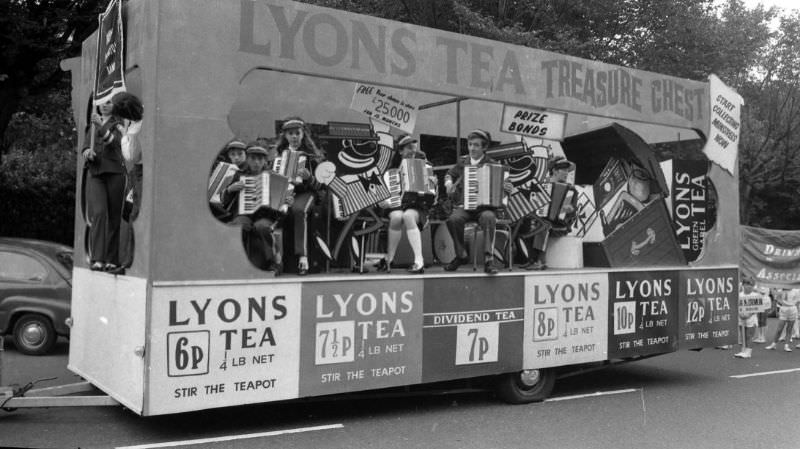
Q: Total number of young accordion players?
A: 6